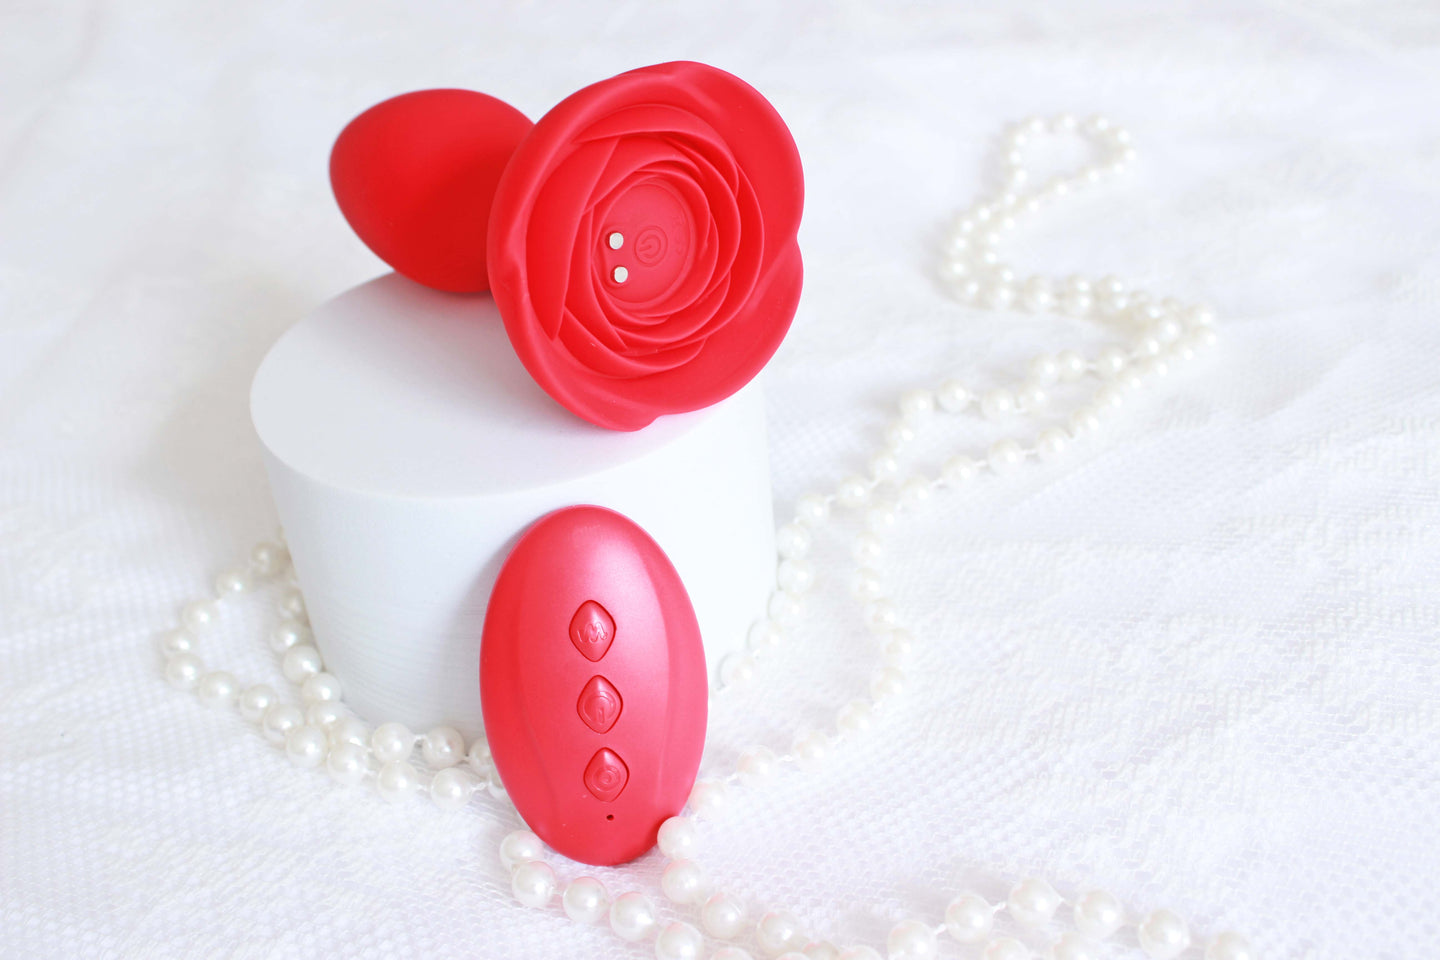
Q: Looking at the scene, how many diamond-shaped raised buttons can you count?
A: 3